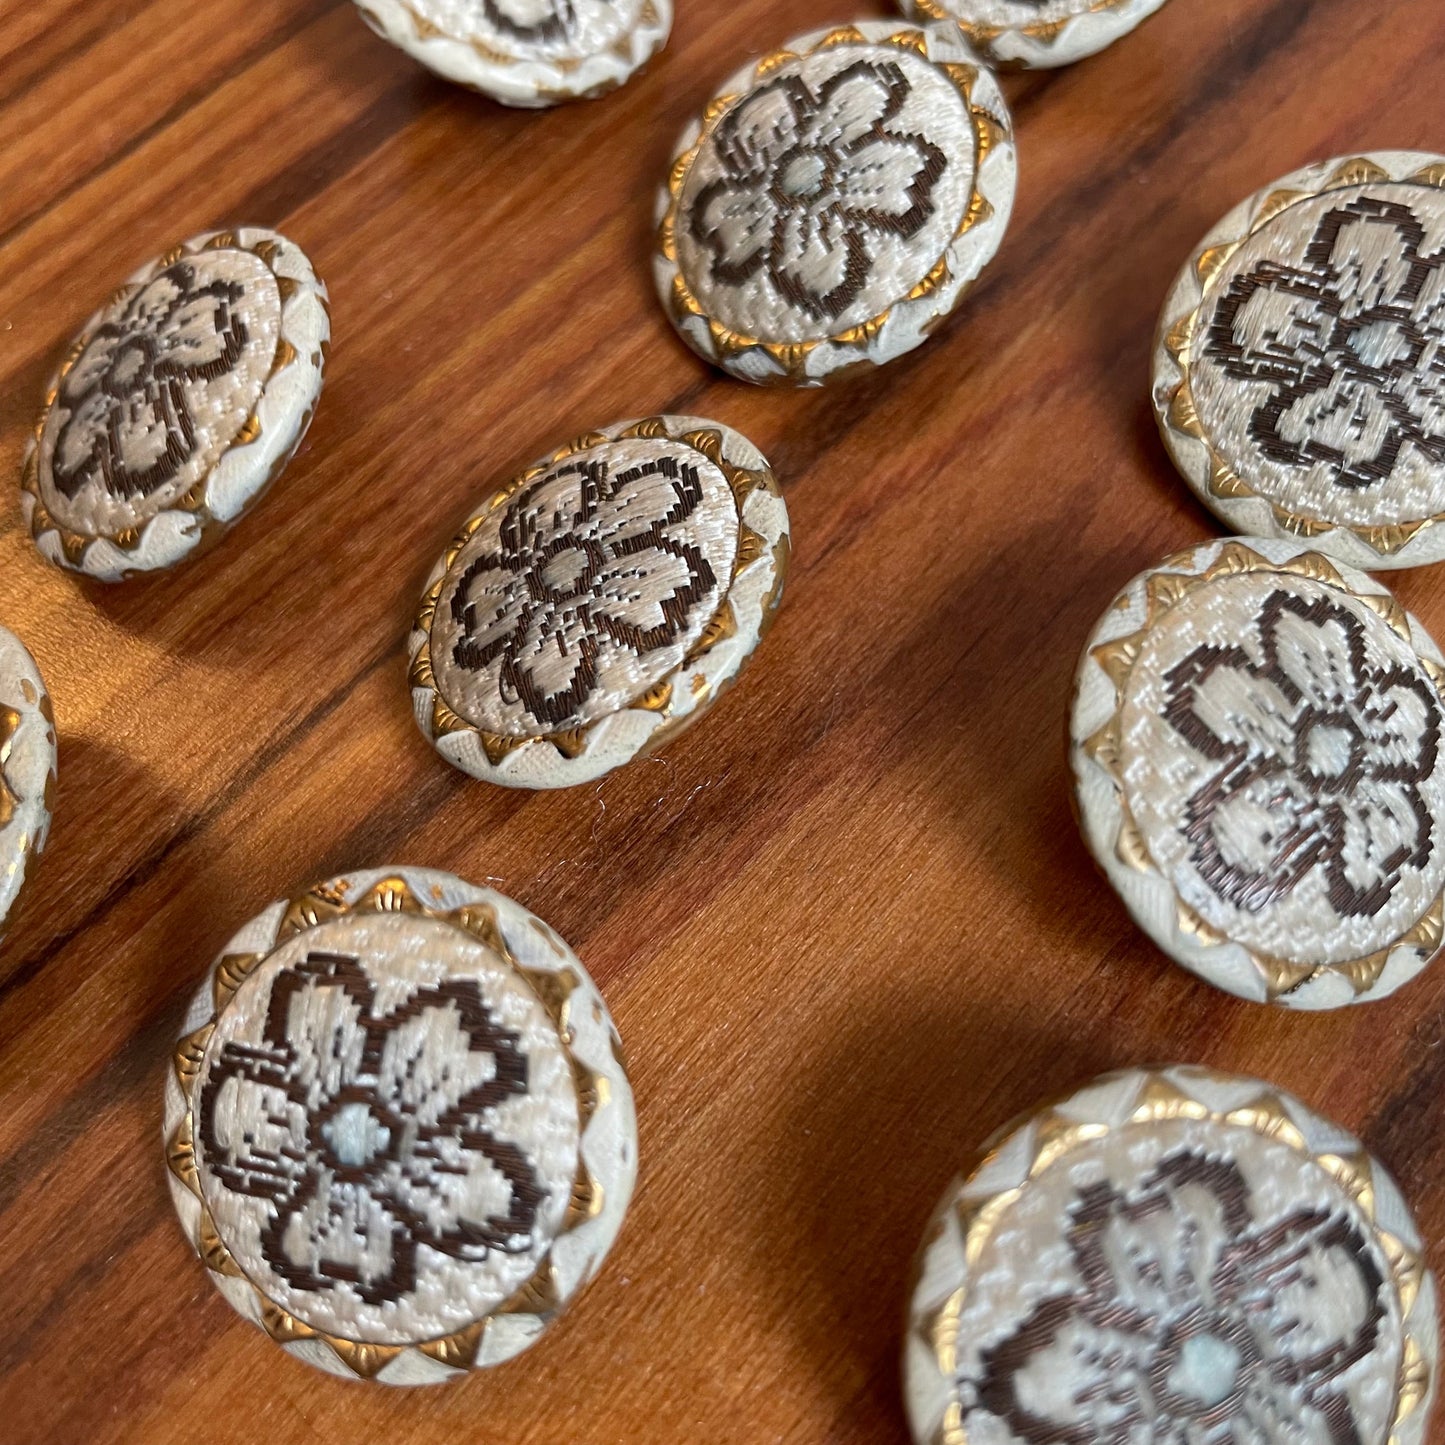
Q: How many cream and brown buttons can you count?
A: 10